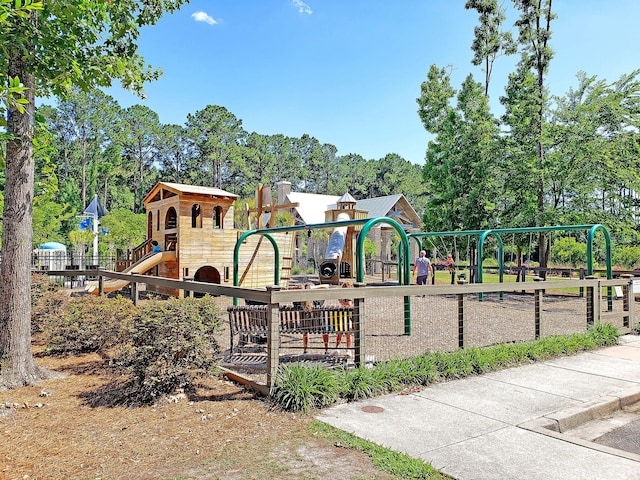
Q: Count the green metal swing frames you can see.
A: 2